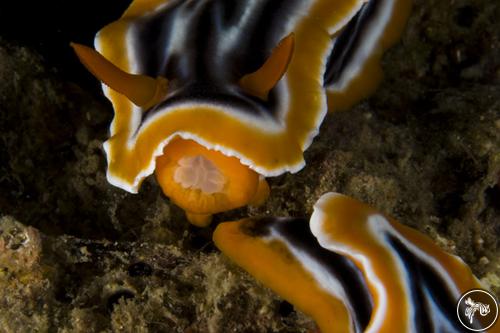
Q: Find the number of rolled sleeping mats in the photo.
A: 0